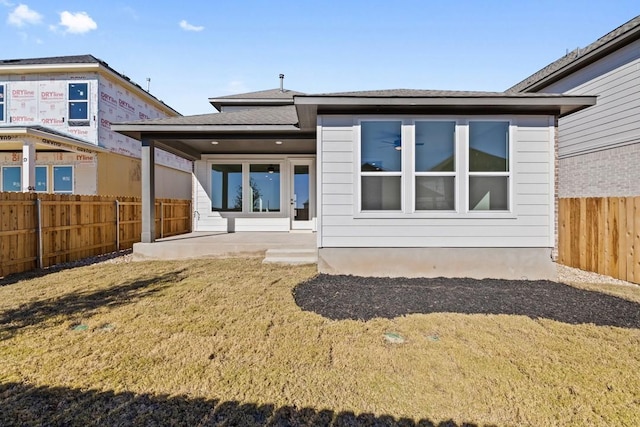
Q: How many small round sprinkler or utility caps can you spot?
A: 4